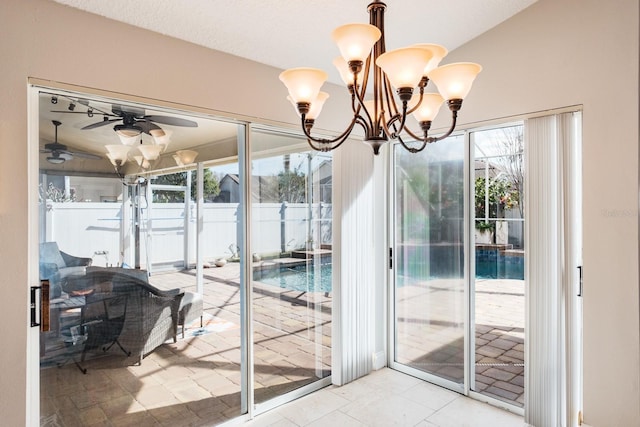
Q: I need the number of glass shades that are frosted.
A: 9